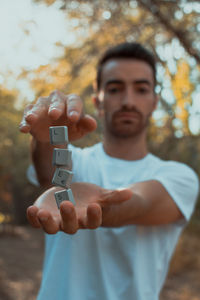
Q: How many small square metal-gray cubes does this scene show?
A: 4